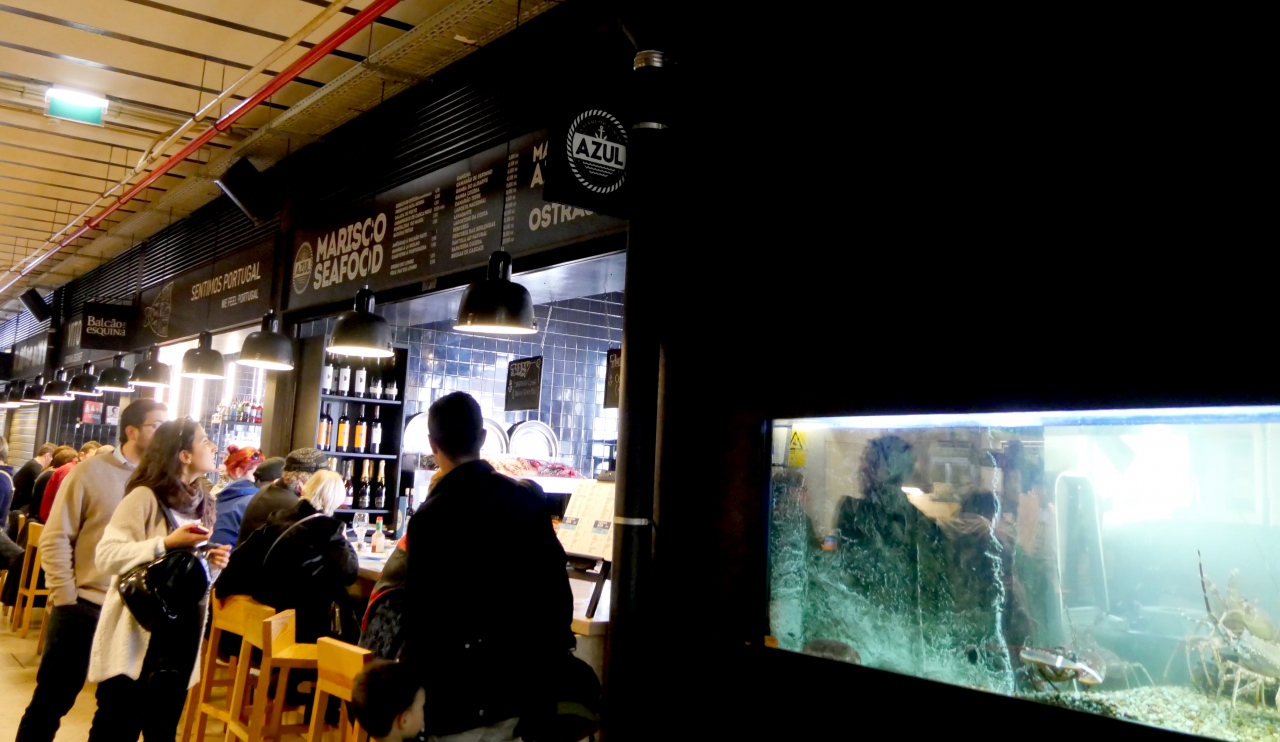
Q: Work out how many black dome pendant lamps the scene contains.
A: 11